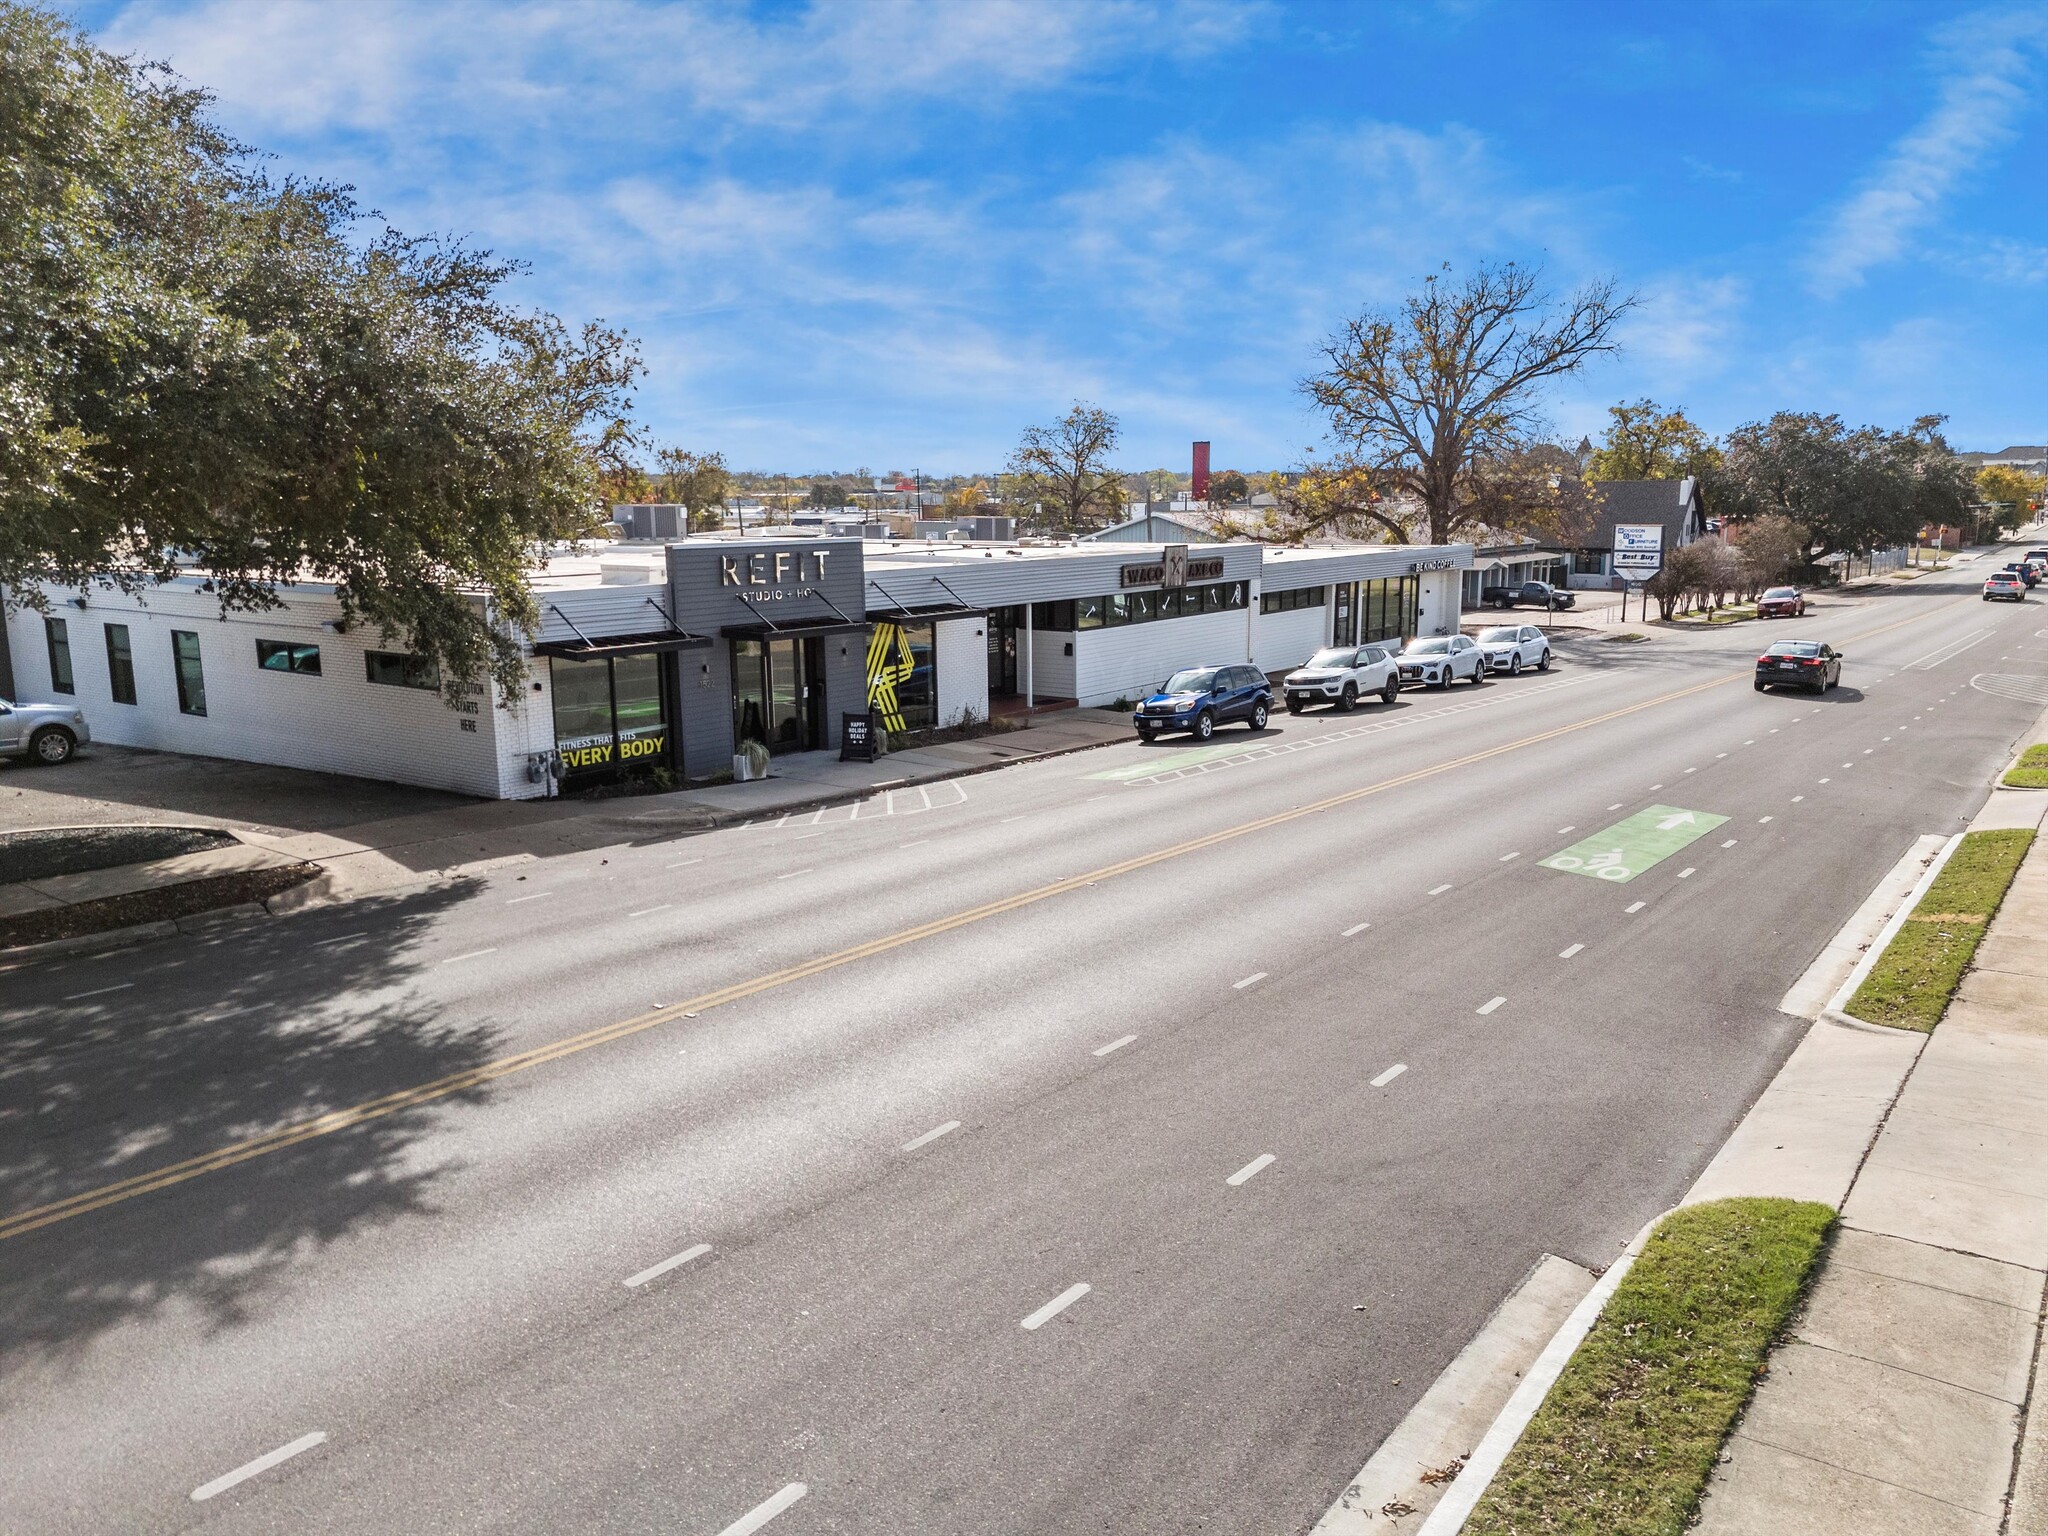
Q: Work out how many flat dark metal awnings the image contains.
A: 3